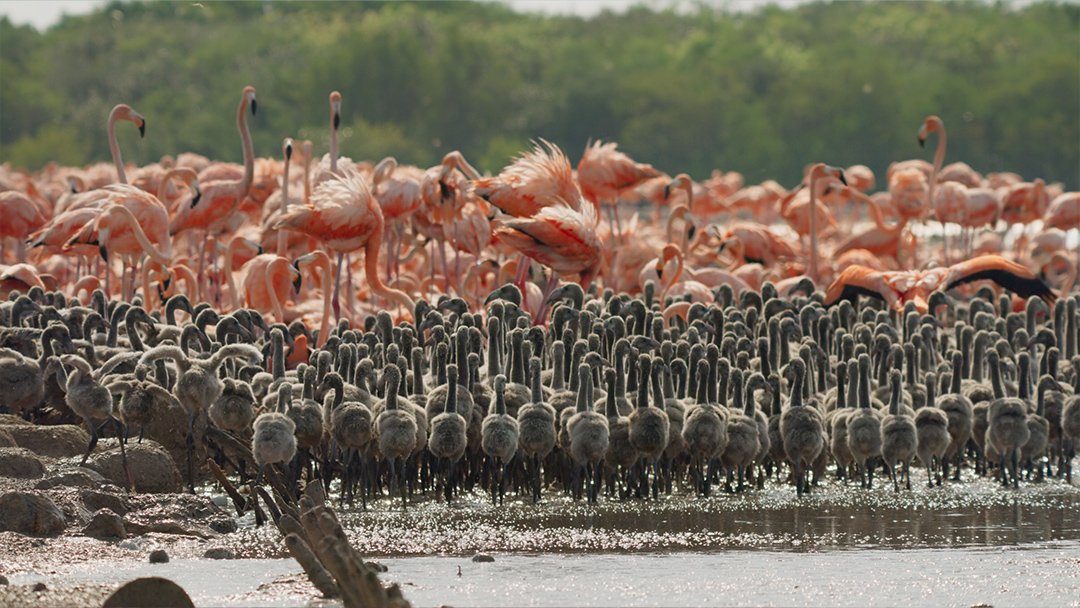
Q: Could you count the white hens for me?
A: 0